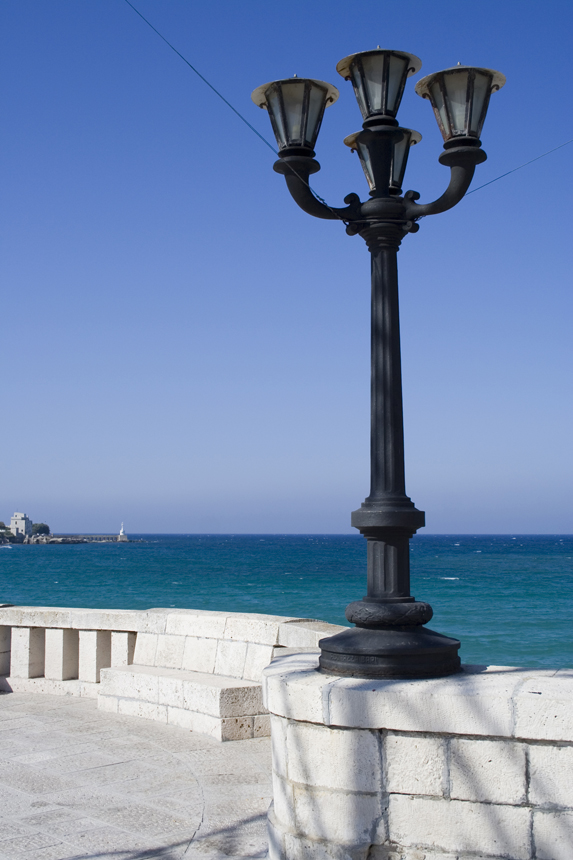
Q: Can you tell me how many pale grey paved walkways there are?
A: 1